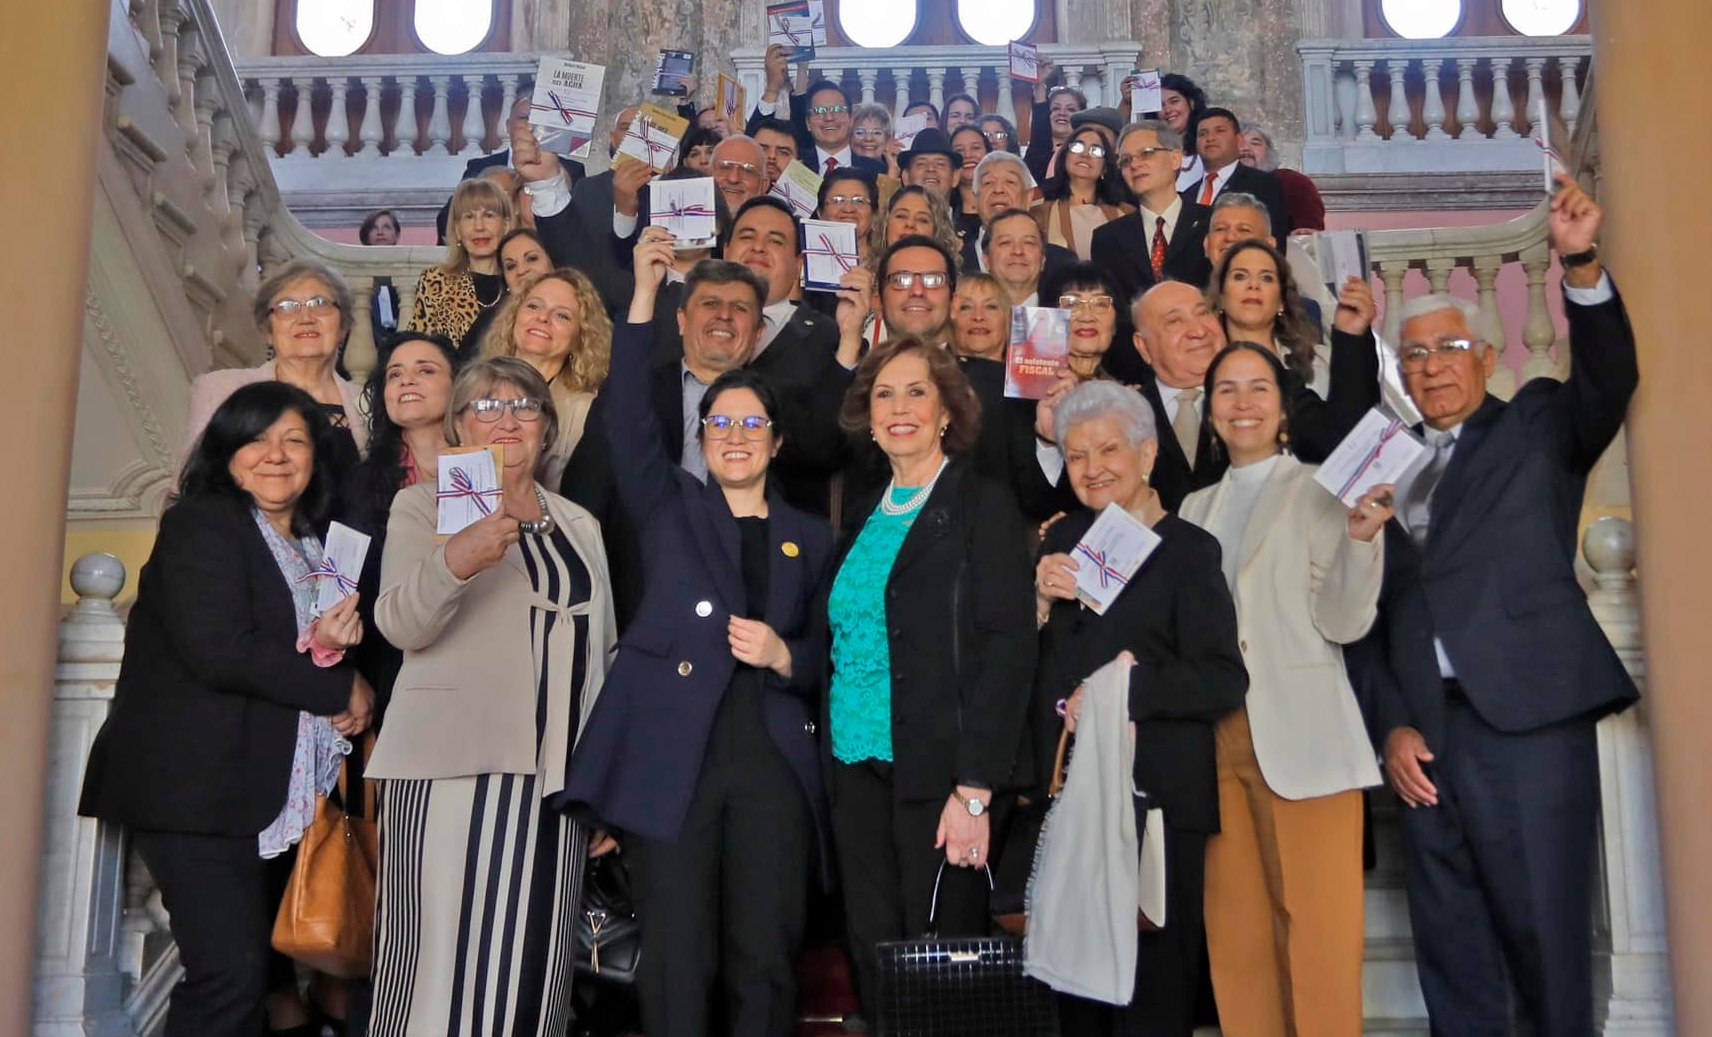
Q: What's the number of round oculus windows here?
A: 6